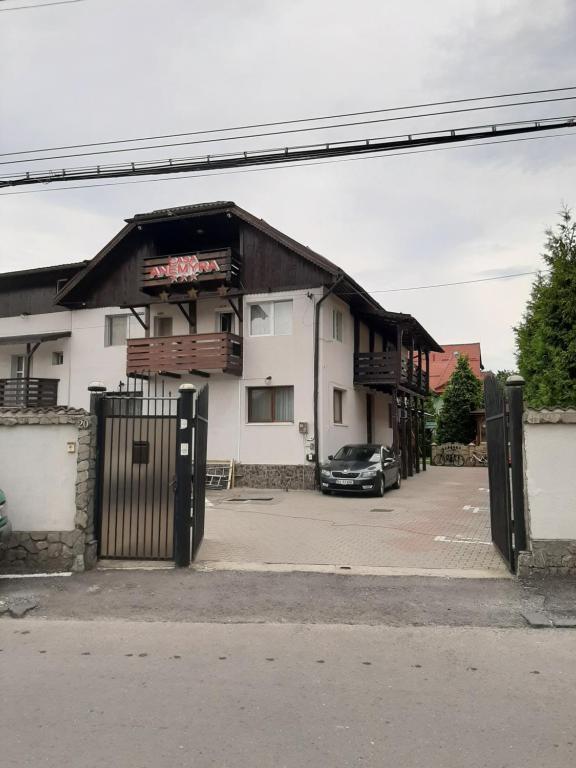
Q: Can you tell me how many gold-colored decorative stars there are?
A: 3